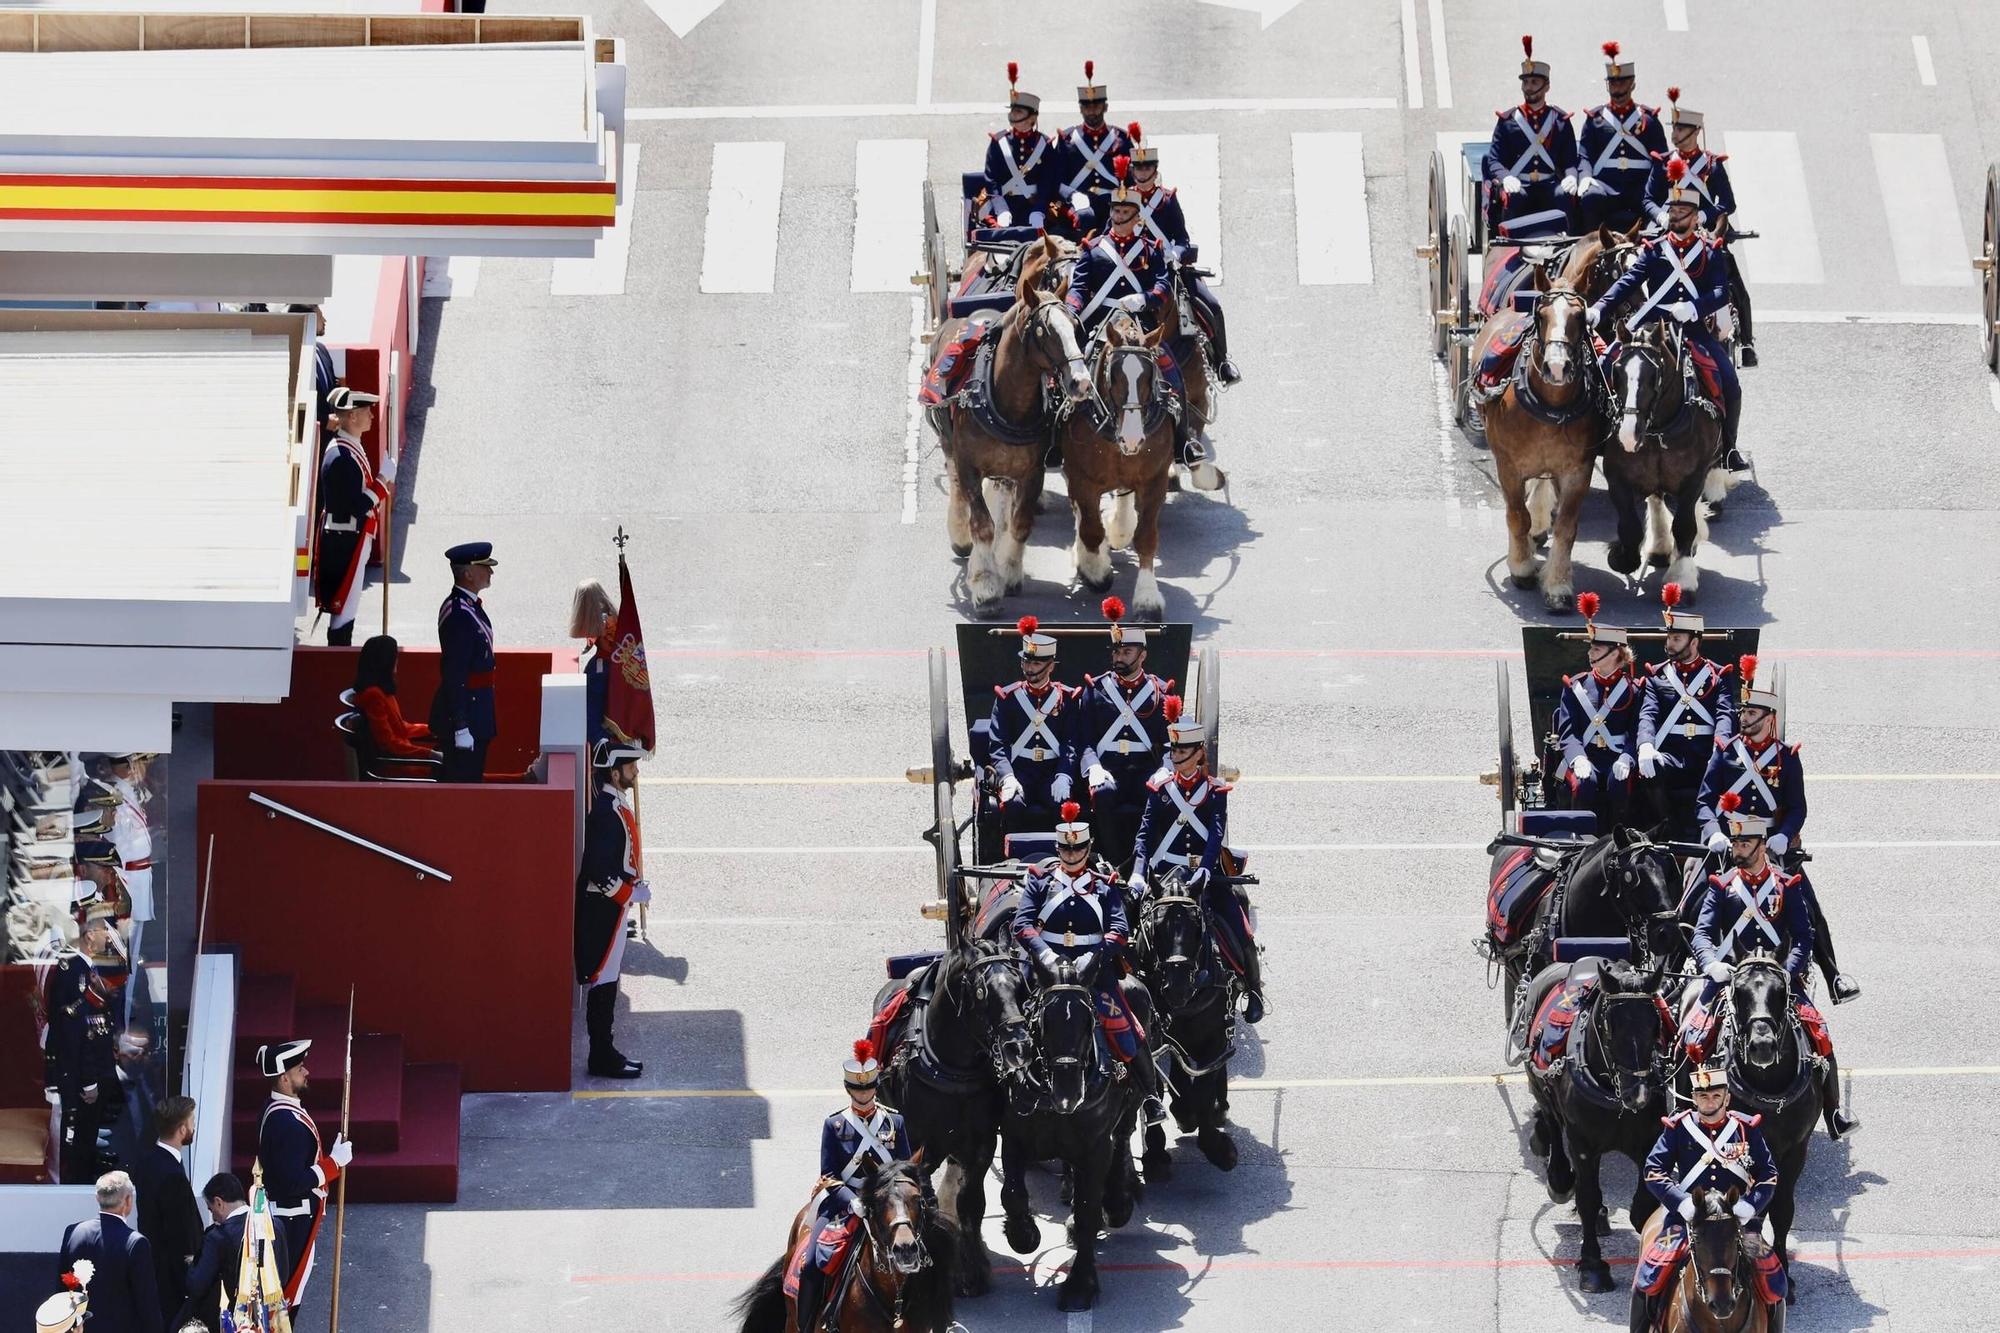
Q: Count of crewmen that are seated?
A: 8